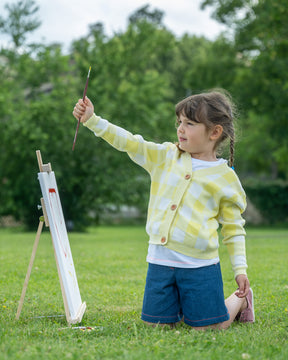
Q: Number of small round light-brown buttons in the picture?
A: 3